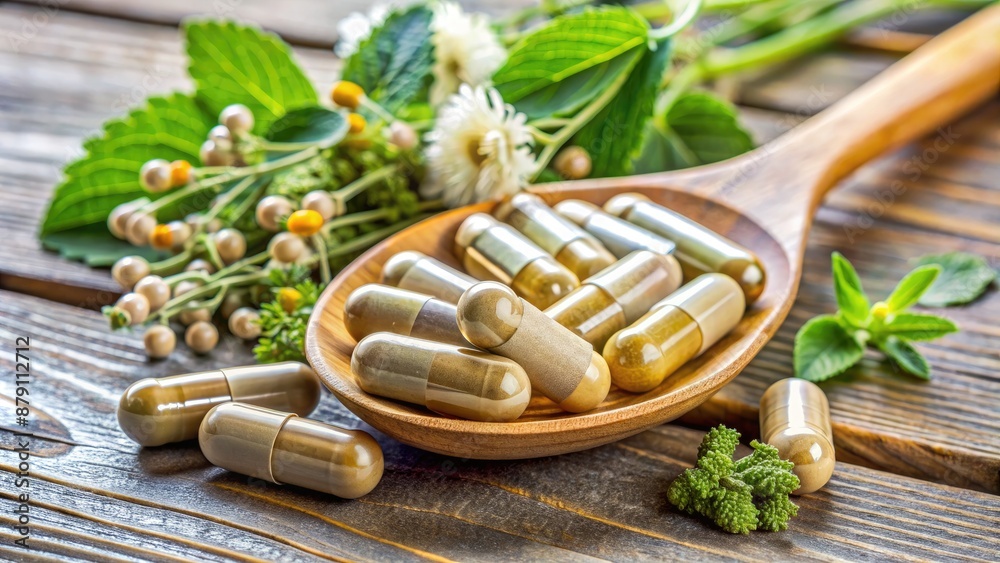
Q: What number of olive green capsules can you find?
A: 13